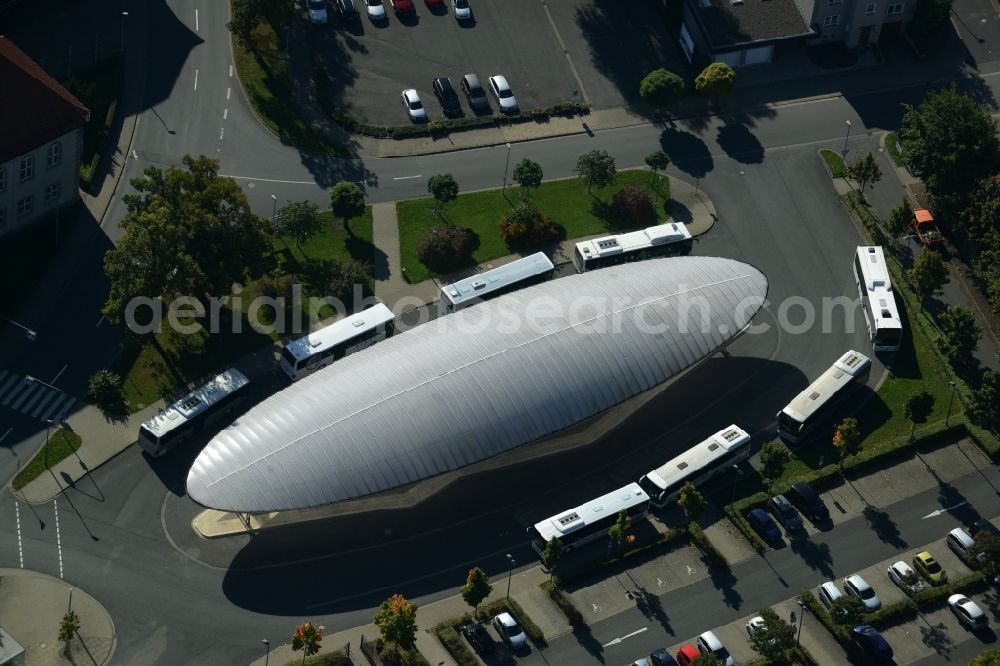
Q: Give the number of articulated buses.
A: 0